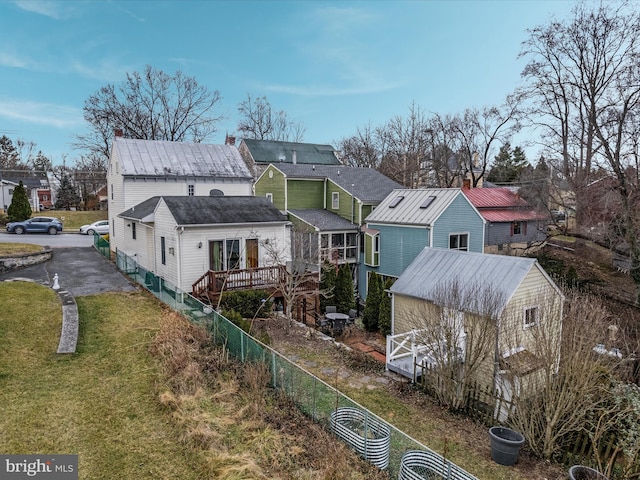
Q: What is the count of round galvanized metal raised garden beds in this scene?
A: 2